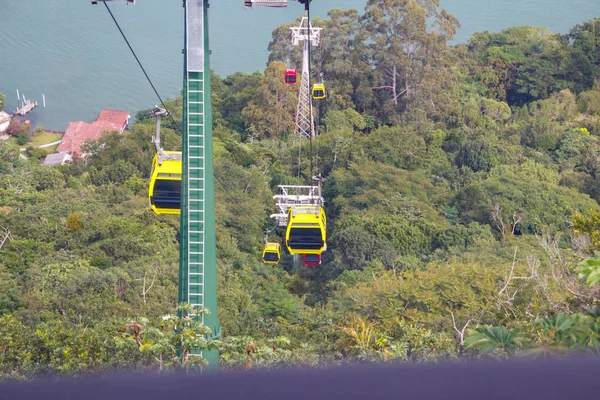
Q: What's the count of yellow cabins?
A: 4